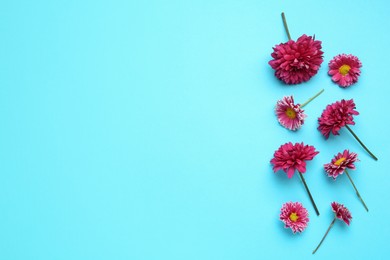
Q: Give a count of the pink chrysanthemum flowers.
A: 8